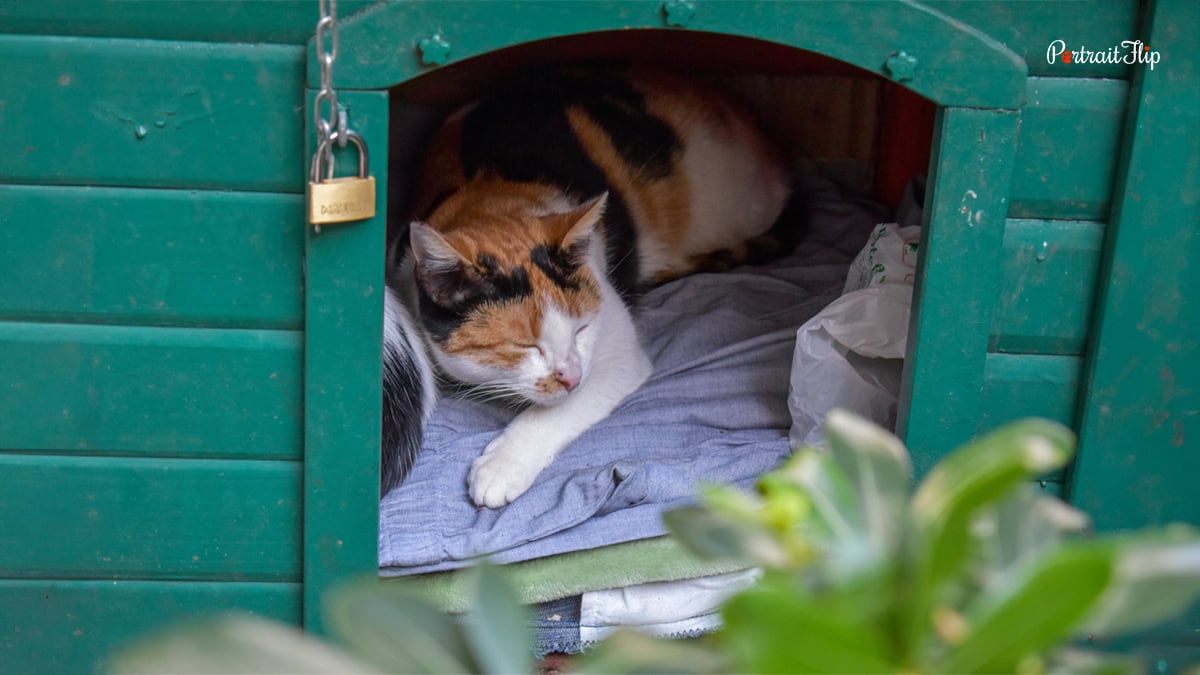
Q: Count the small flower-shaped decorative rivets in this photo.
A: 3